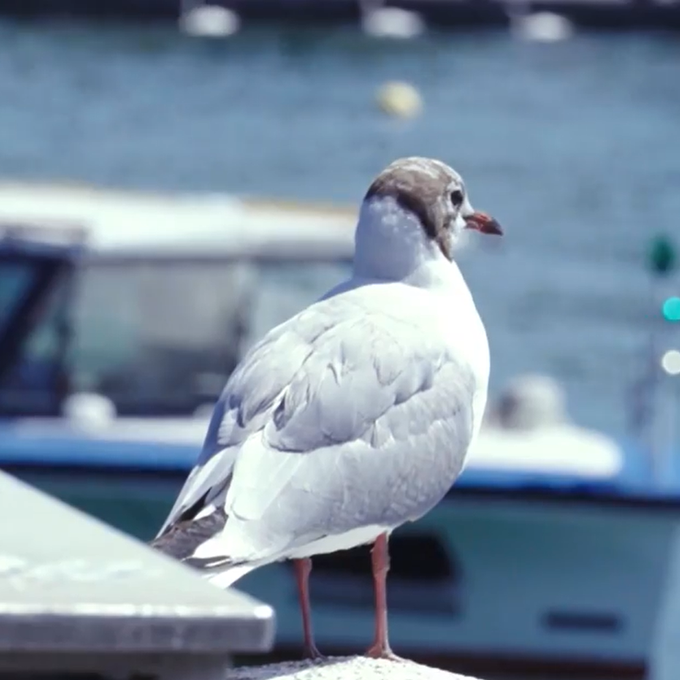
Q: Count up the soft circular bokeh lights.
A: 2